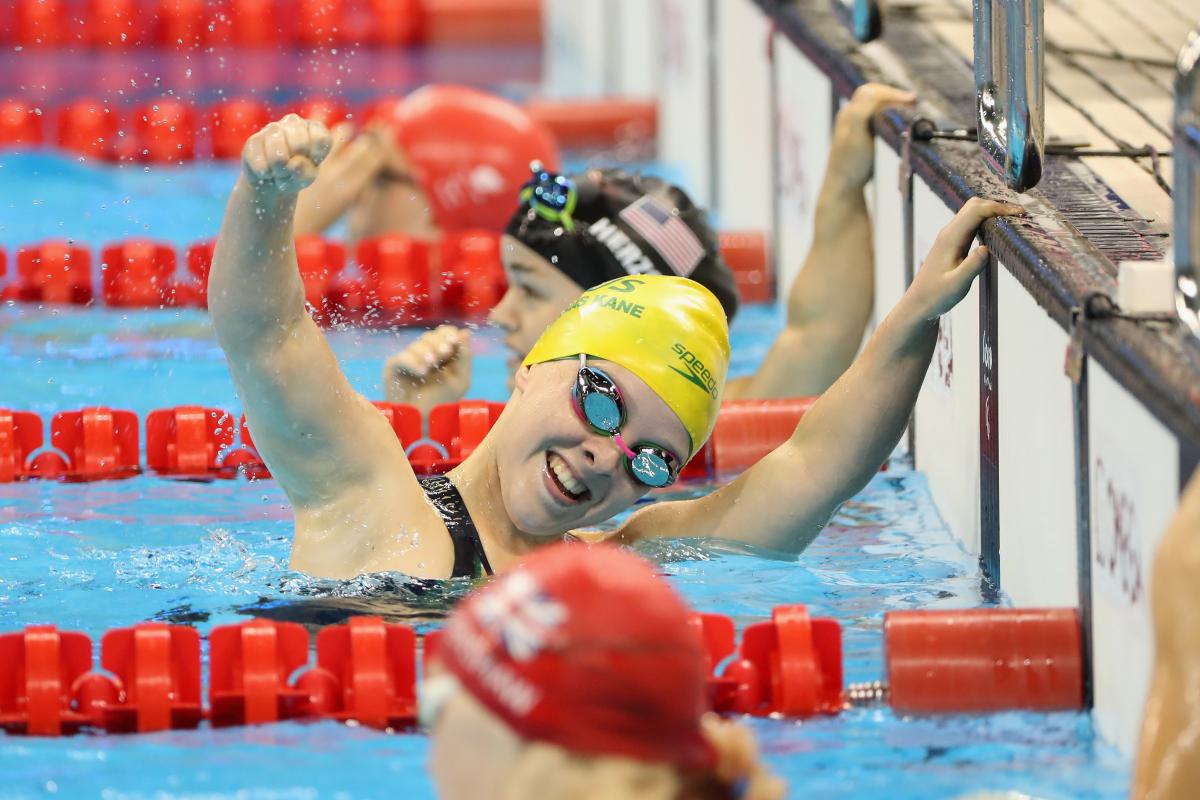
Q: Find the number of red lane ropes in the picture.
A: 5